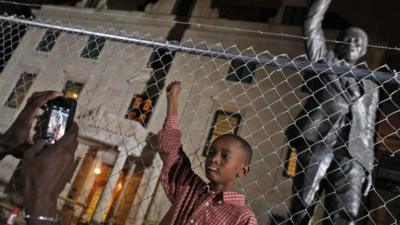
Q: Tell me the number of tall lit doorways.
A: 2